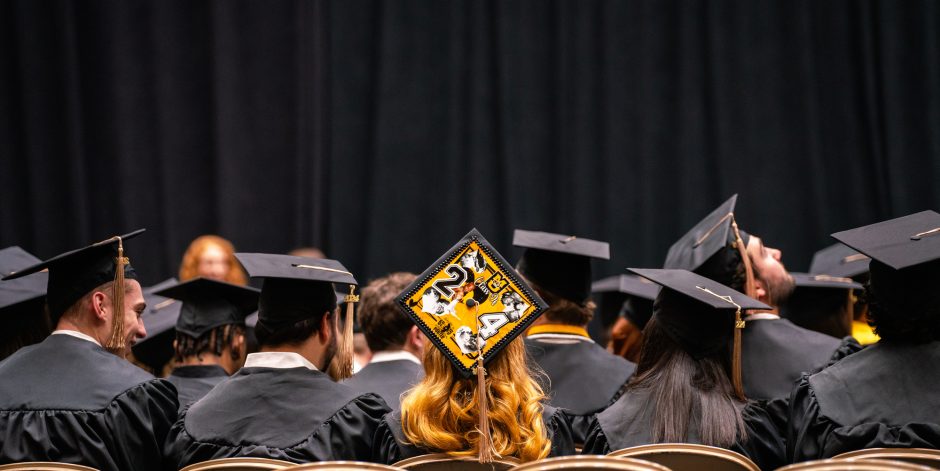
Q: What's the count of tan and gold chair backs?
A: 8